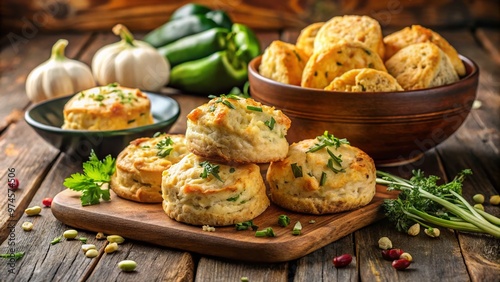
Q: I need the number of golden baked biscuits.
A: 12